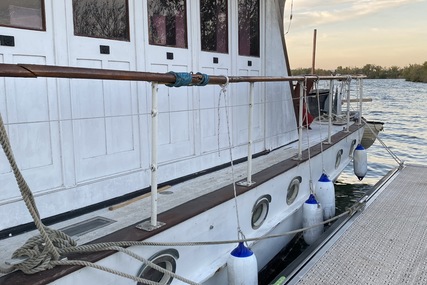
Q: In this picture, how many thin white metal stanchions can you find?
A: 6